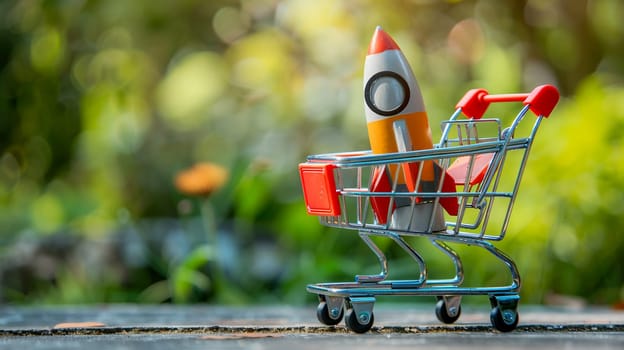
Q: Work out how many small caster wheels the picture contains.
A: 4